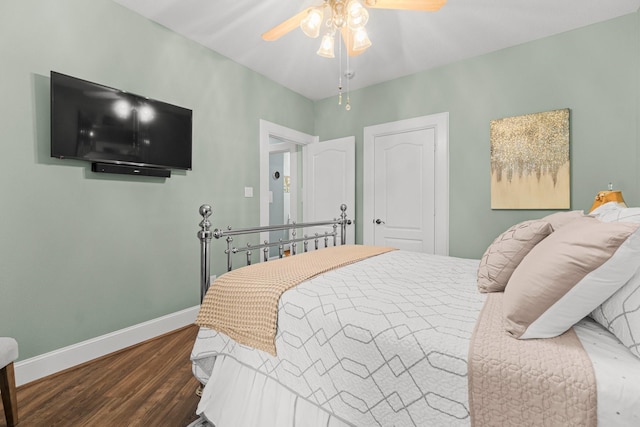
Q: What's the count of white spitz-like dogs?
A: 0